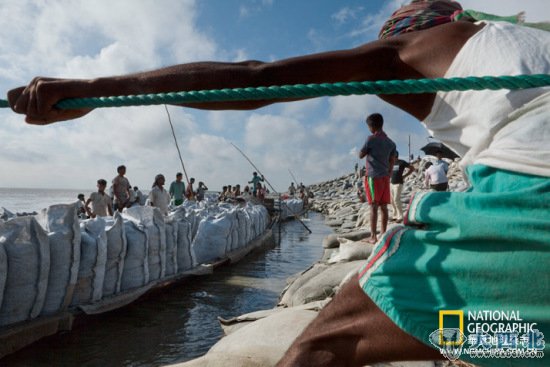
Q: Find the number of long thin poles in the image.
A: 3